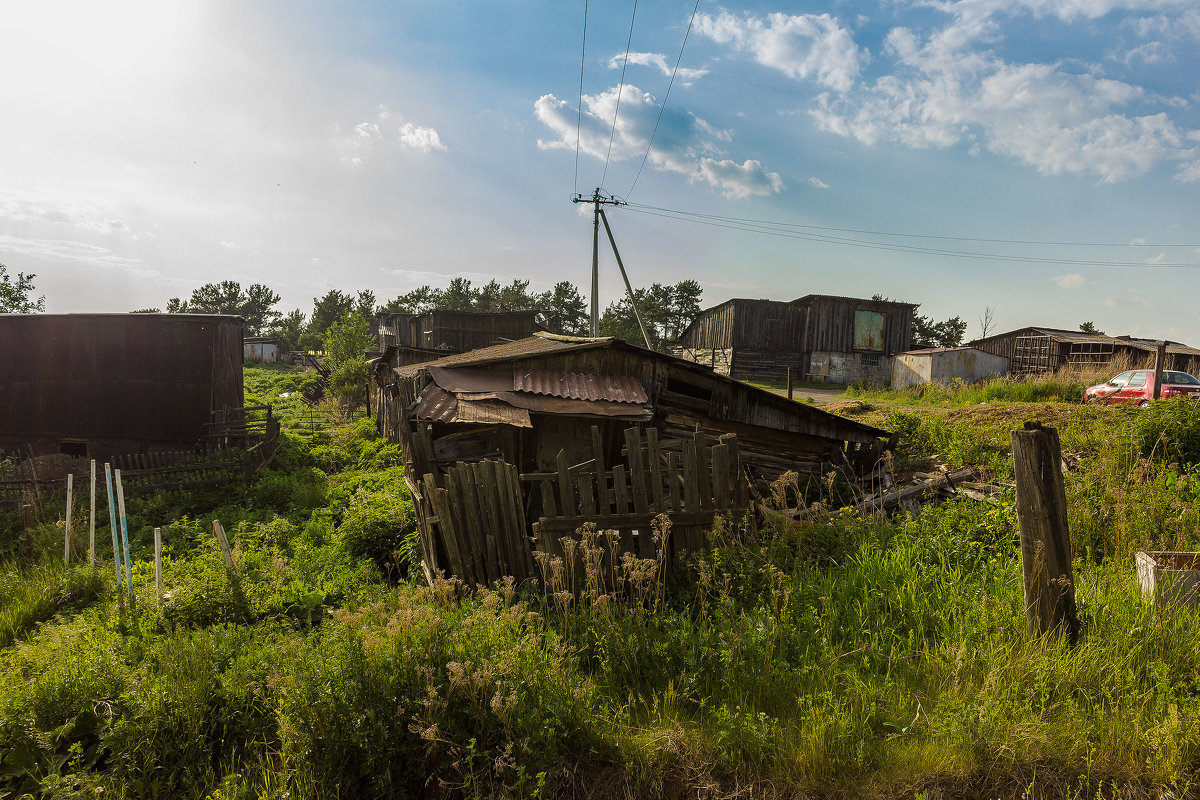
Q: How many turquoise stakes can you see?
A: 2